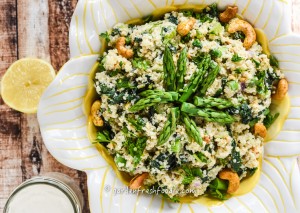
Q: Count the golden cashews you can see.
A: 9